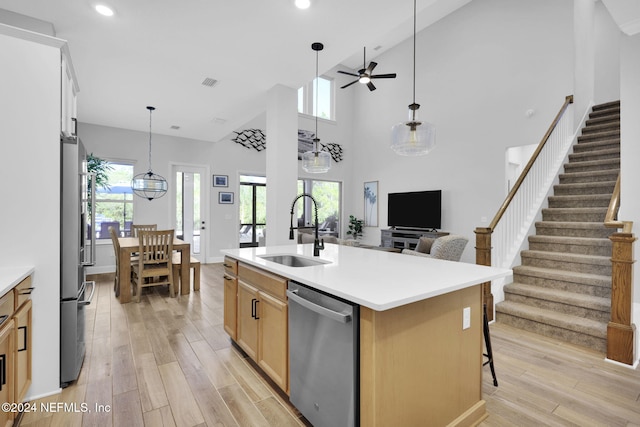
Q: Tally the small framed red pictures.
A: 0